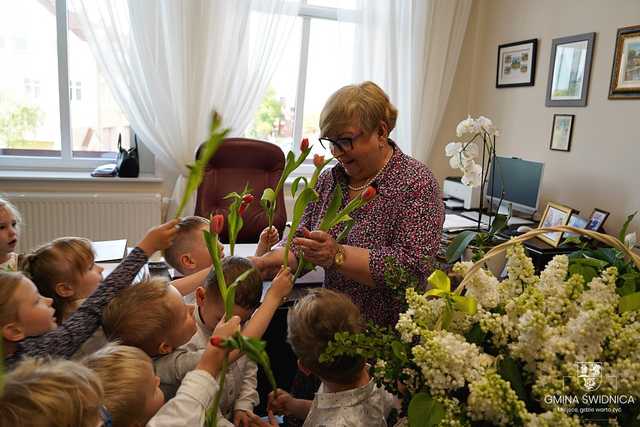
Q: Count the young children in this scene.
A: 9